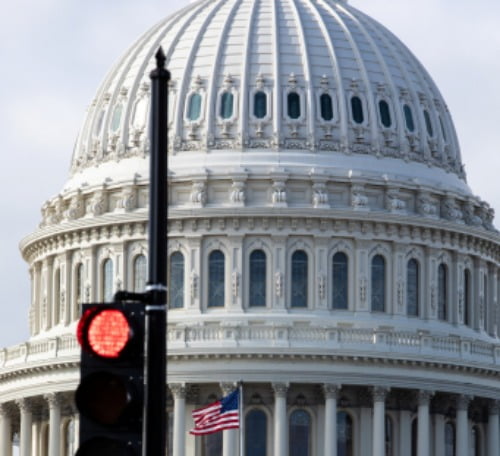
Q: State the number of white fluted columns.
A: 11